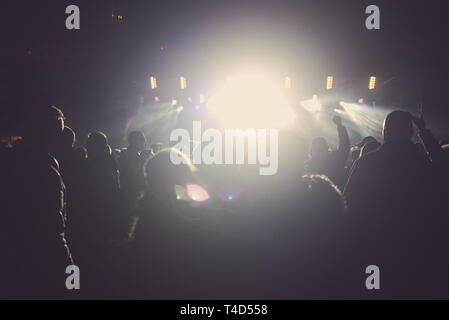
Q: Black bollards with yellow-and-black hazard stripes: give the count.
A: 0